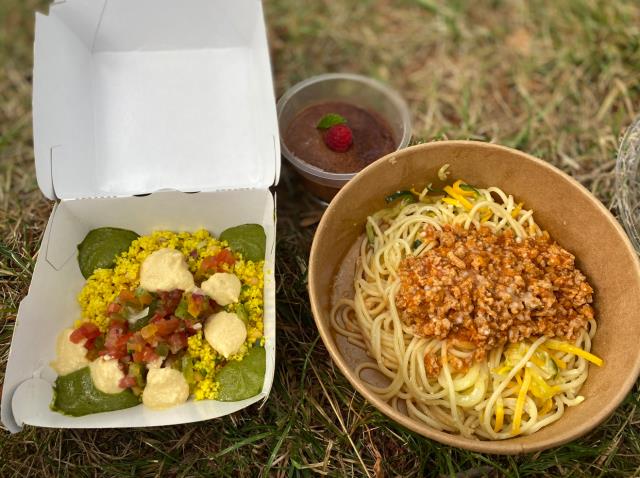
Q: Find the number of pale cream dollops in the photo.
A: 6